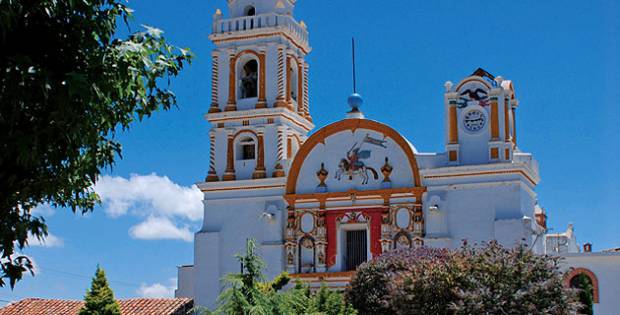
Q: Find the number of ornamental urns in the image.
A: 2